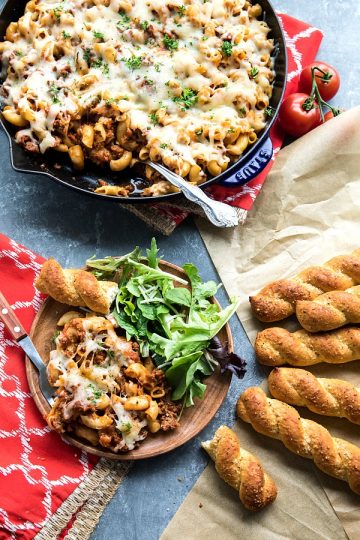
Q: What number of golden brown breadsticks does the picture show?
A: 7